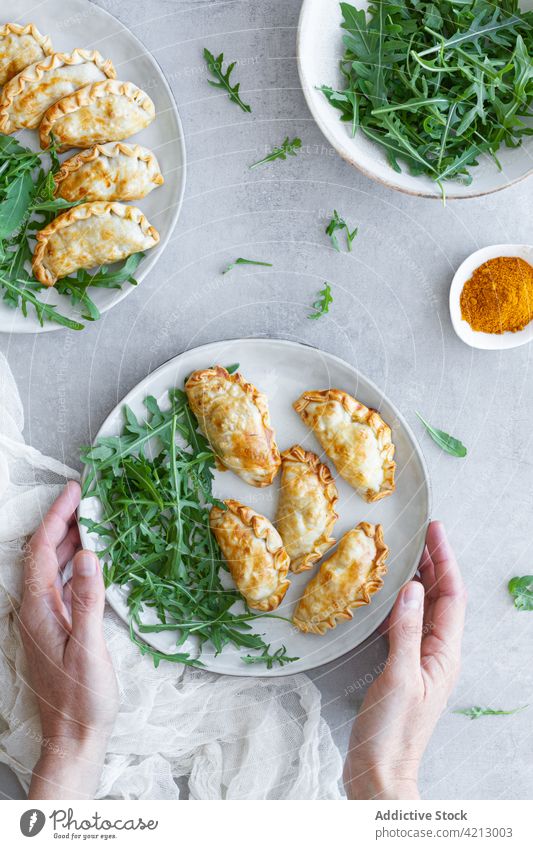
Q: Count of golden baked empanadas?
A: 10